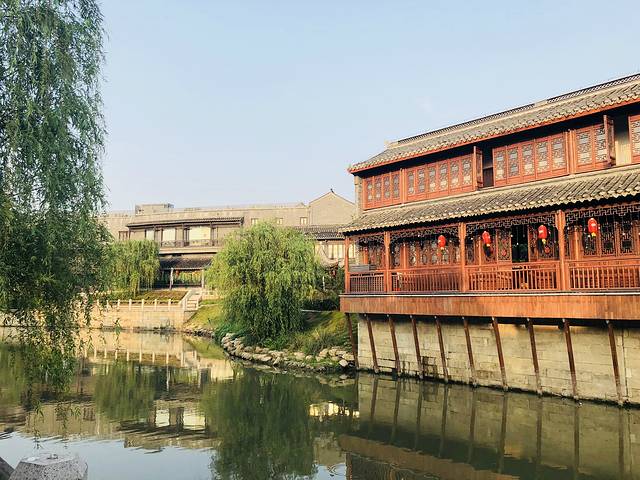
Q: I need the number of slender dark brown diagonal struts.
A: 10